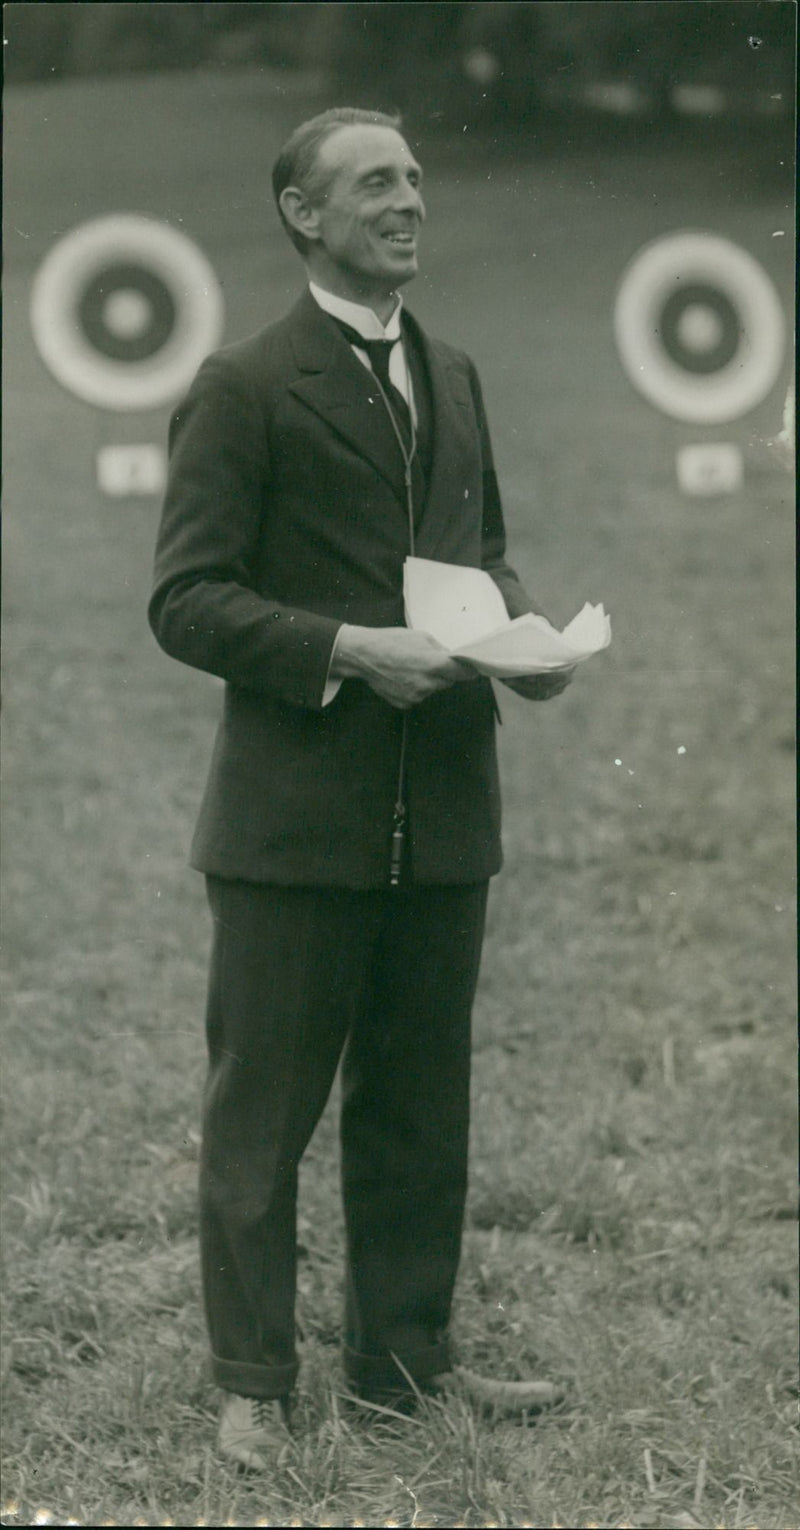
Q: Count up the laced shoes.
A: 2